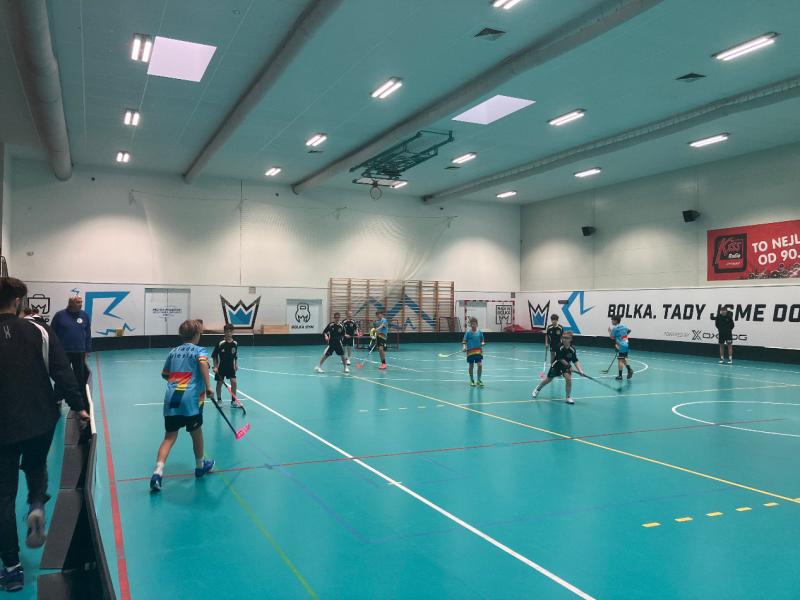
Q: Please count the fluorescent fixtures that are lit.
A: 14